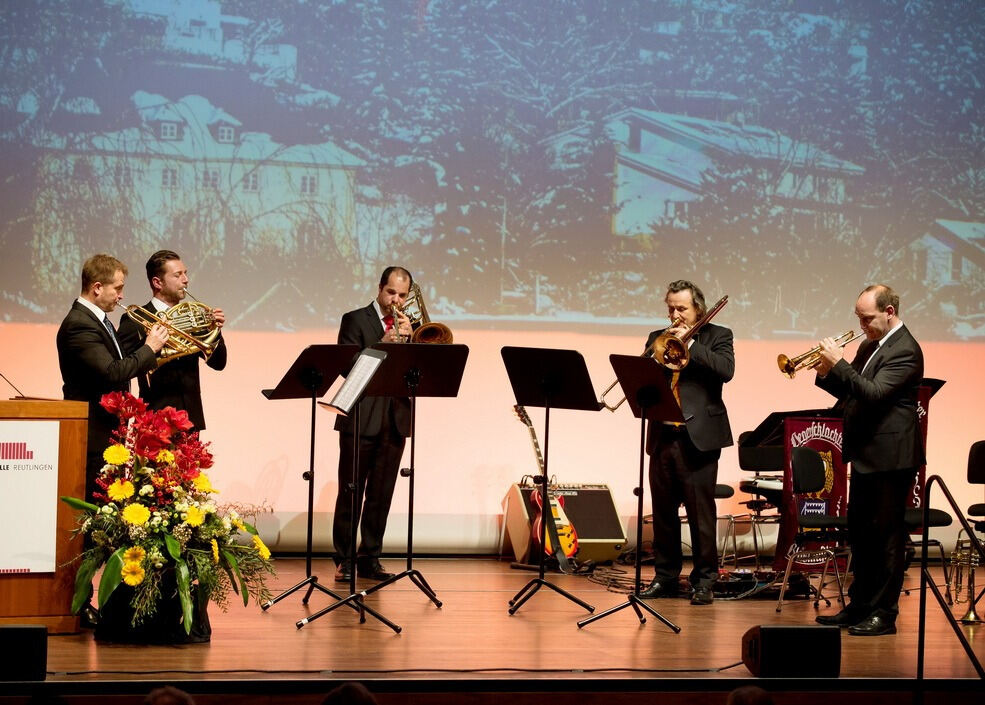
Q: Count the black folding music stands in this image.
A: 5